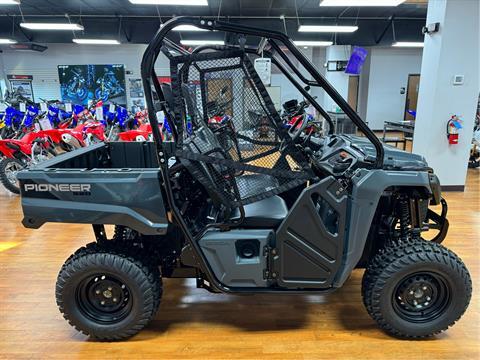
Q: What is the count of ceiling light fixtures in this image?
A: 11